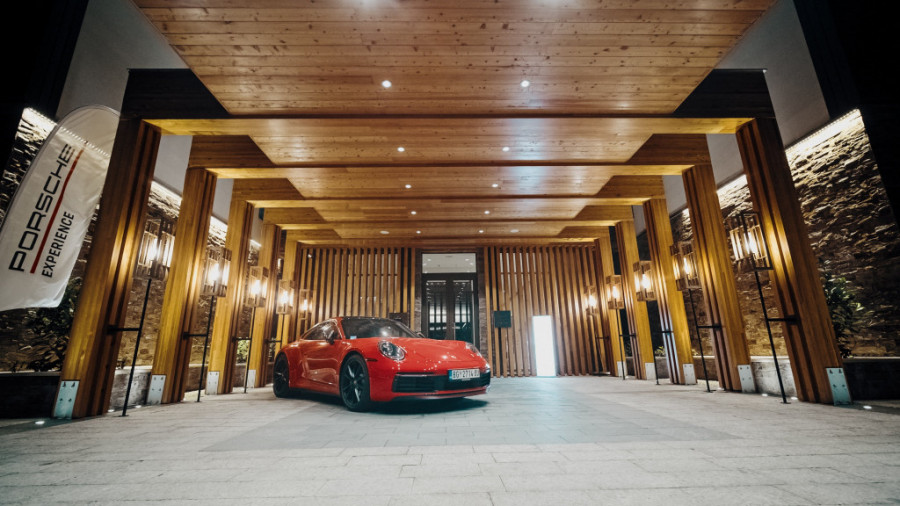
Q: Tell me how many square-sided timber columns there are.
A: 10